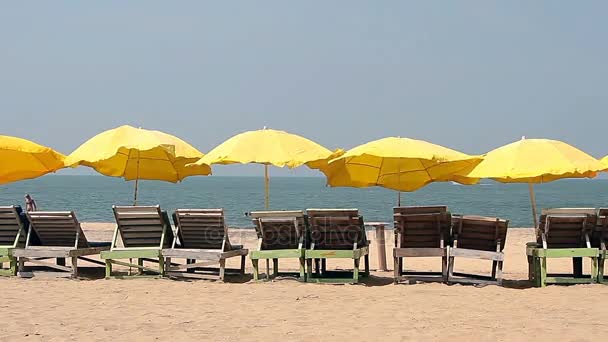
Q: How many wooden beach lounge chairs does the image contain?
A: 10